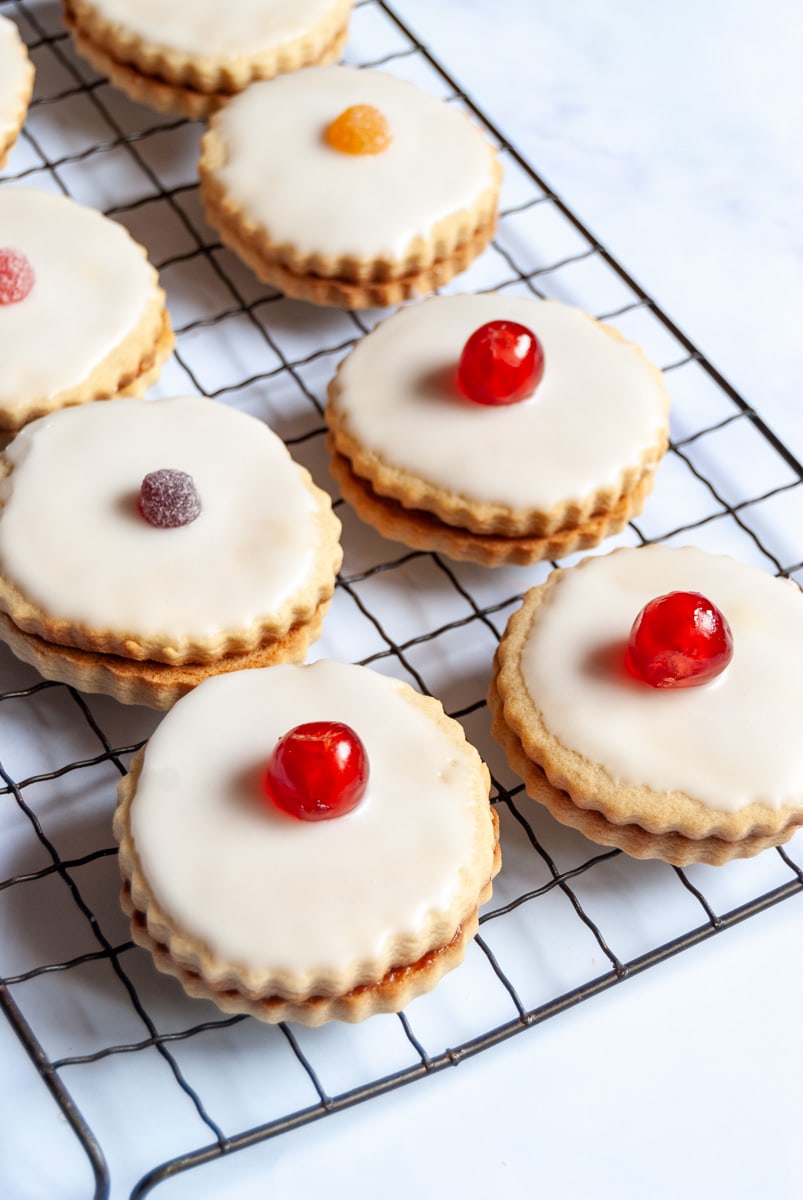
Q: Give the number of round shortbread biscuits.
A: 8